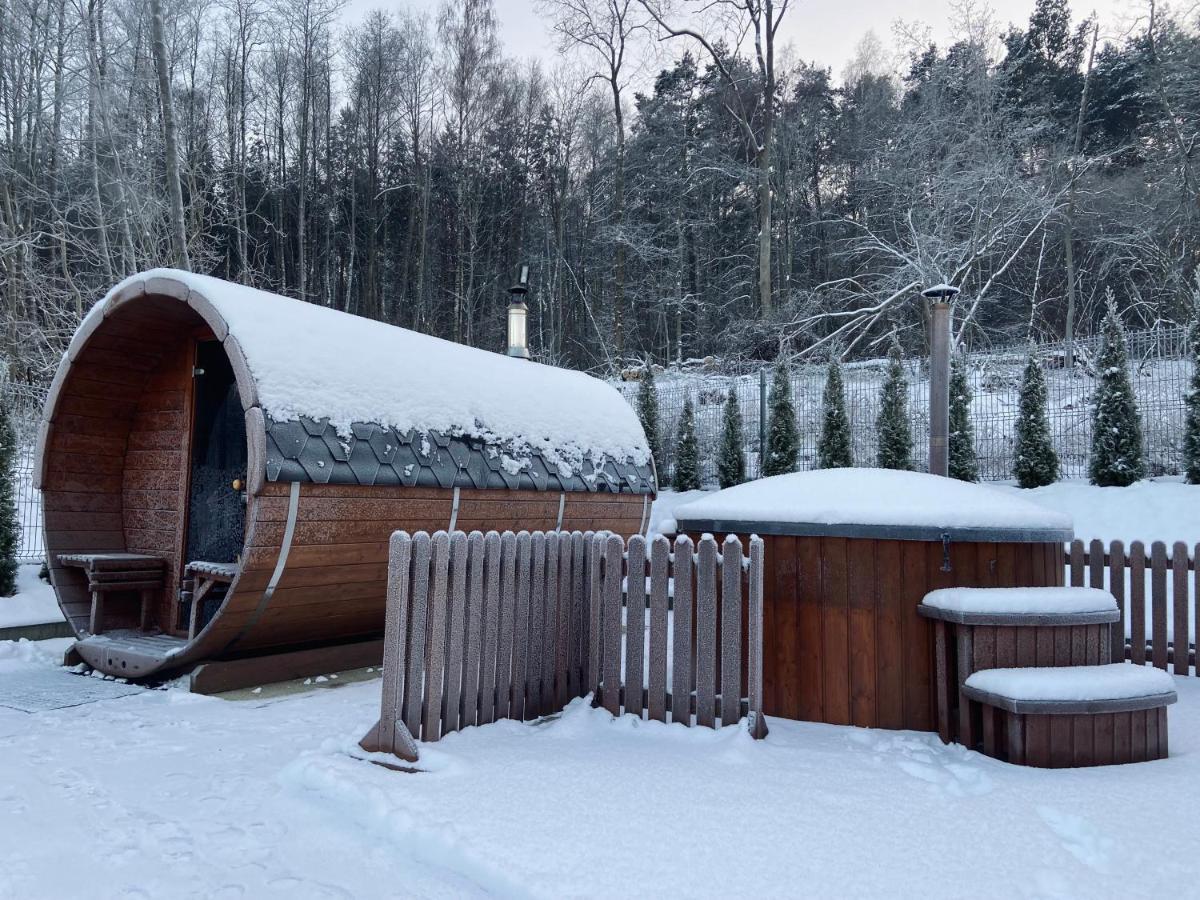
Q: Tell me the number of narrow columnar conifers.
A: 11